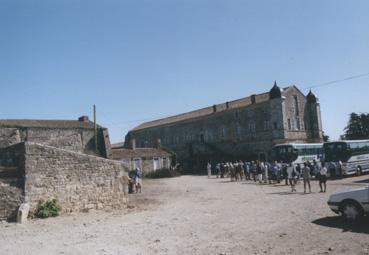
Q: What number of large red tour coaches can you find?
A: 0